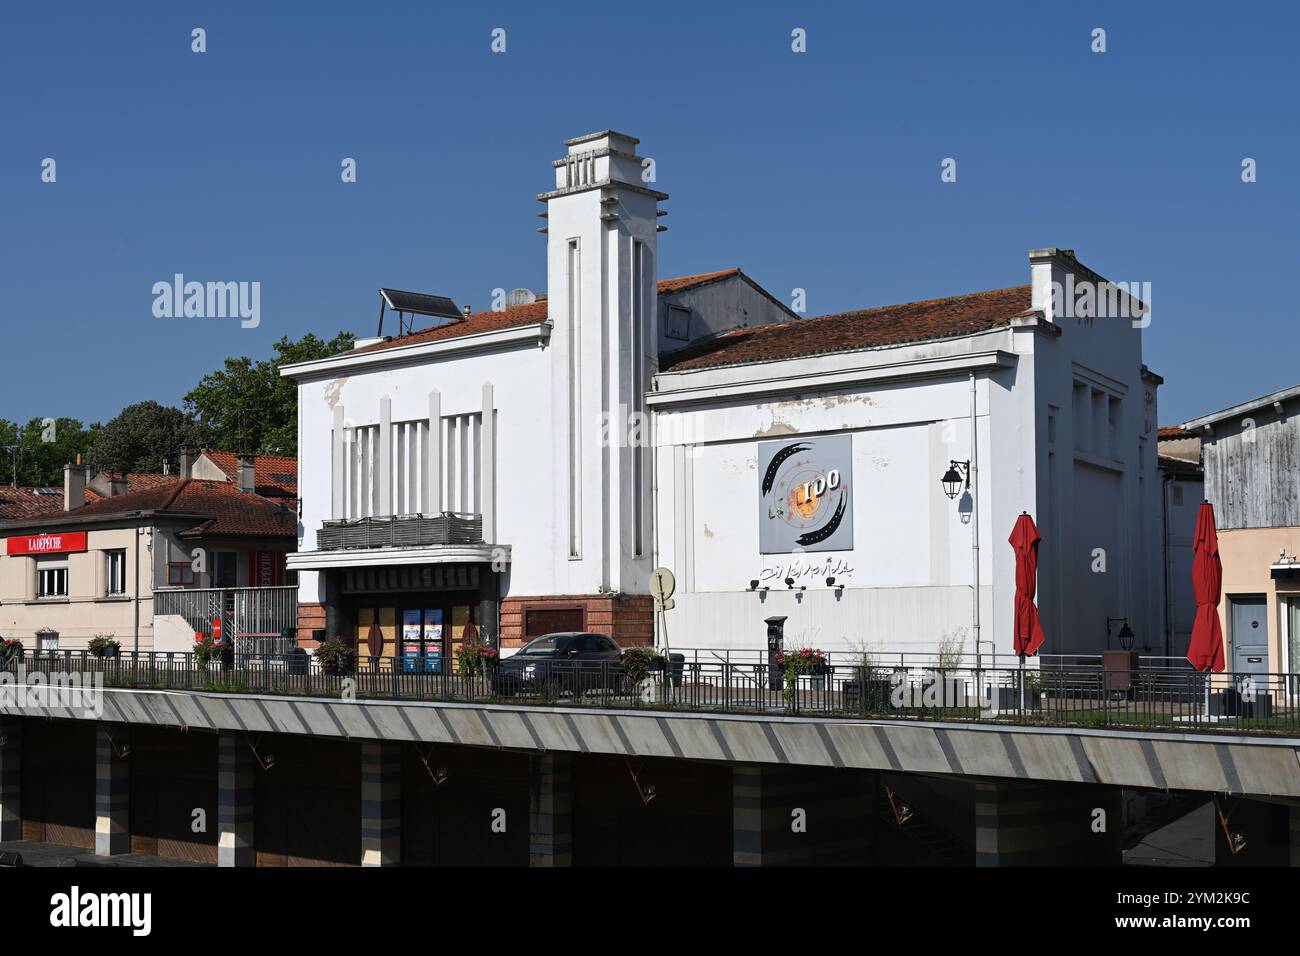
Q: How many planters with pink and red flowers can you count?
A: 4